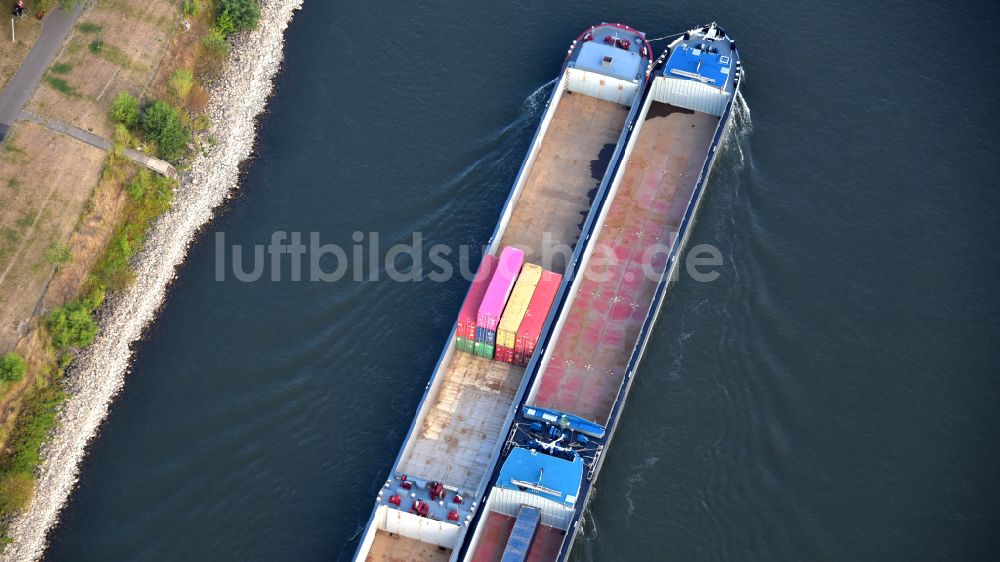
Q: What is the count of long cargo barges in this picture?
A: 2